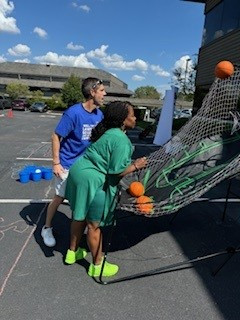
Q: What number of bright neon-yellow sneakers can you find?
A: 2